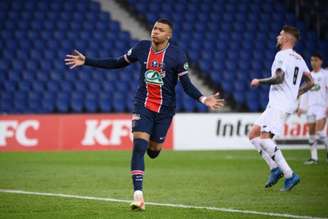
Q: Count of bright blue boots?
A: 2